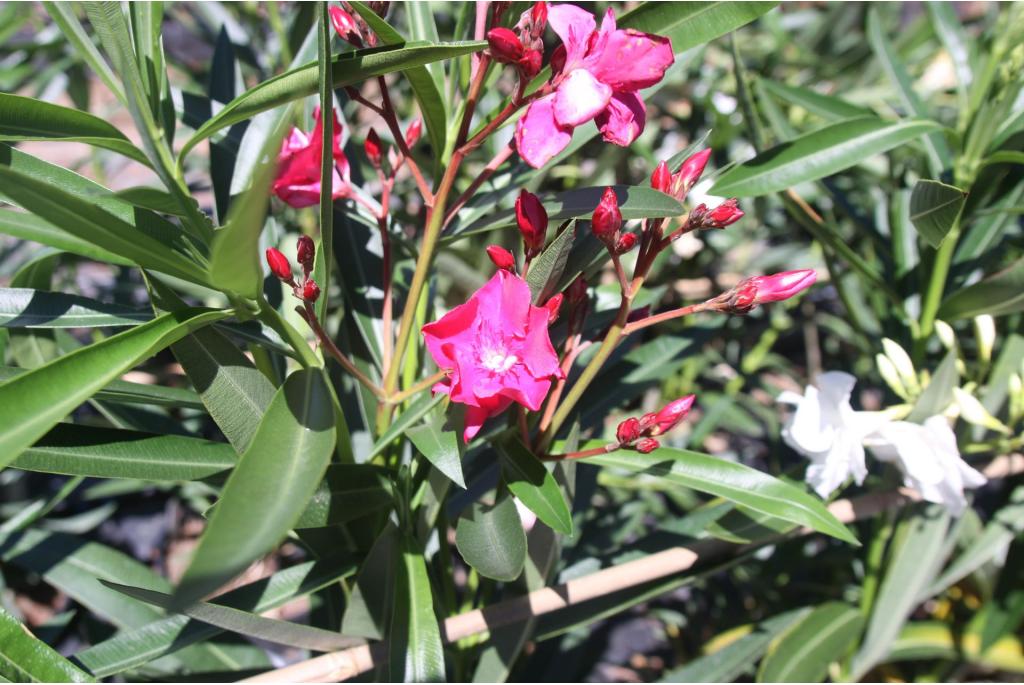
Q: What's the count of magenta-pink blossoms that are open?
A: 3